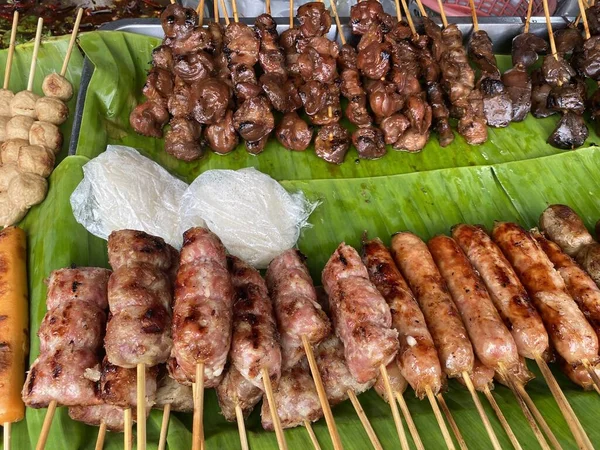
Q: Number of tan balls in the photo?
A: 12